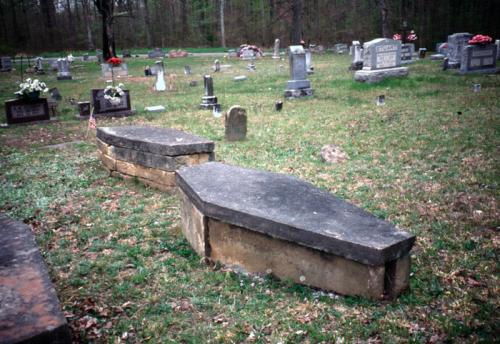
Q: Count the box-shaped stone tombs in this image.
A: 3